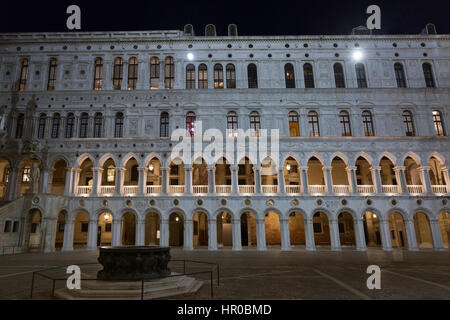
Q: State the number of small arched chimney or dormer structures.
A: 4